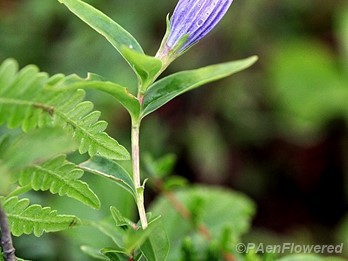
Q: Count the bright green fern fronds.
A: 3